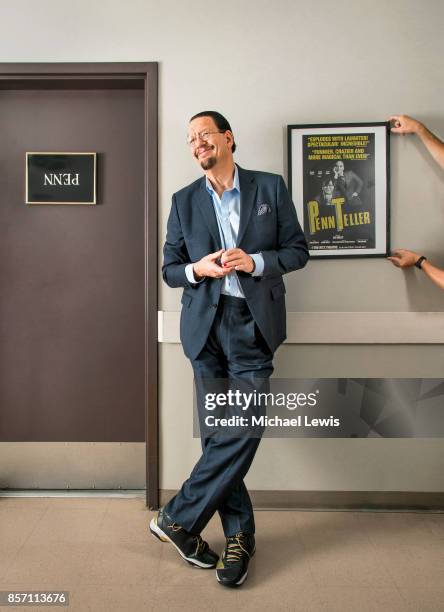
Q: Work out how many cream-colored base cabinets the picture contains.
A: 0